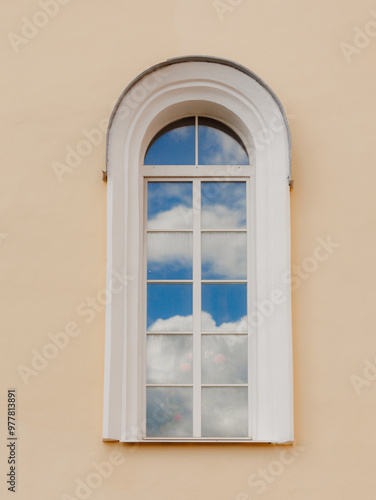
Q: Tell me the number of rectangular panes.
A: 10